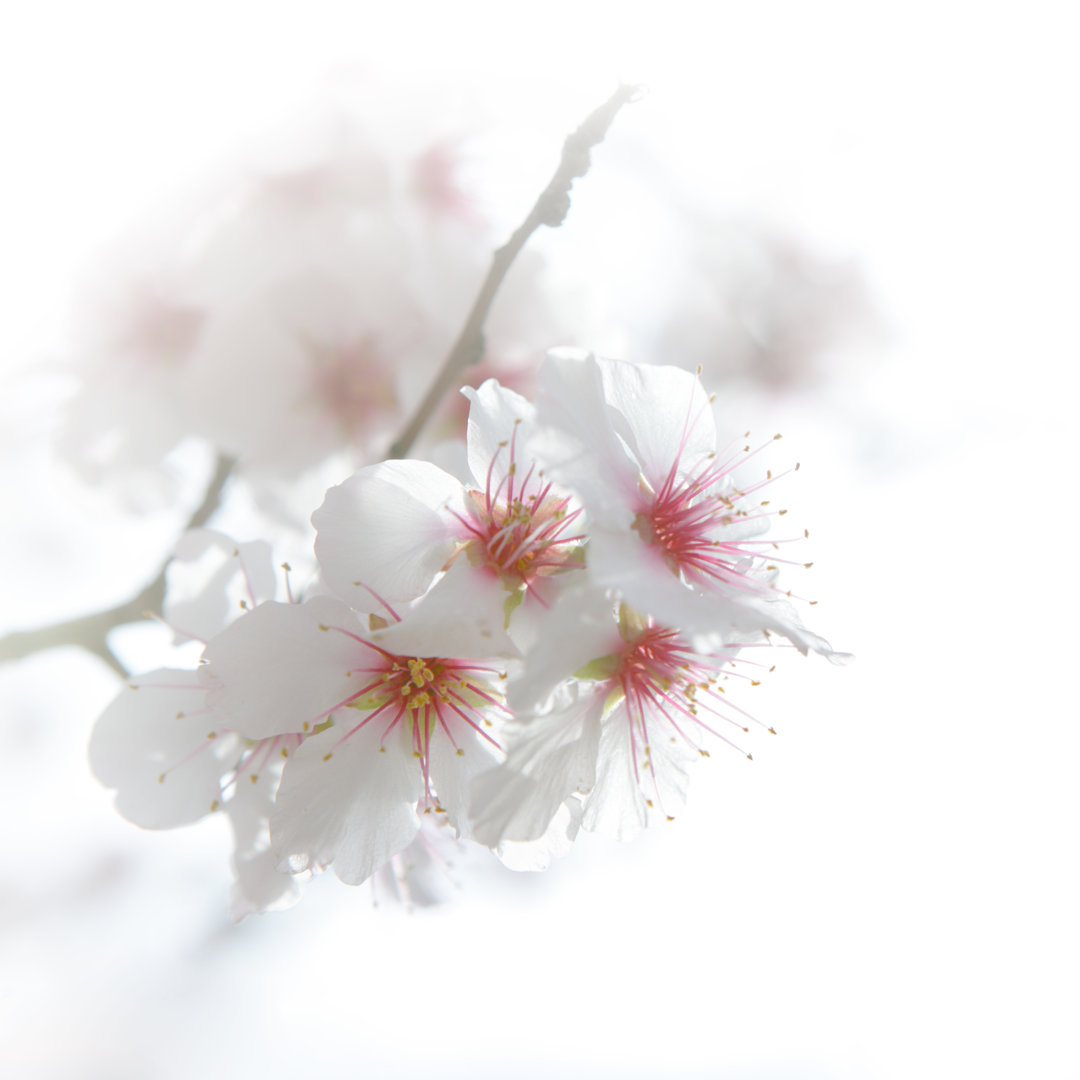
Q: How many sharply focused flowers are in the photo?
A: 4